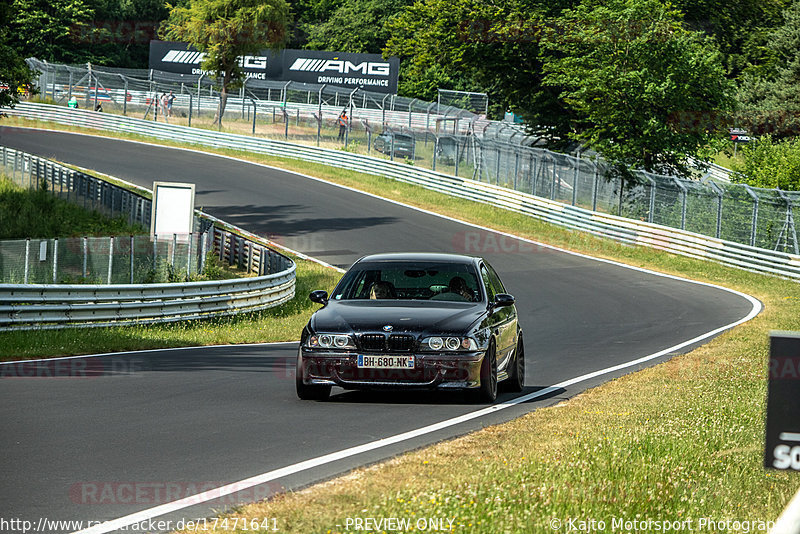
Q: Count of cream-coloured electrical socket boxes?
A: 0